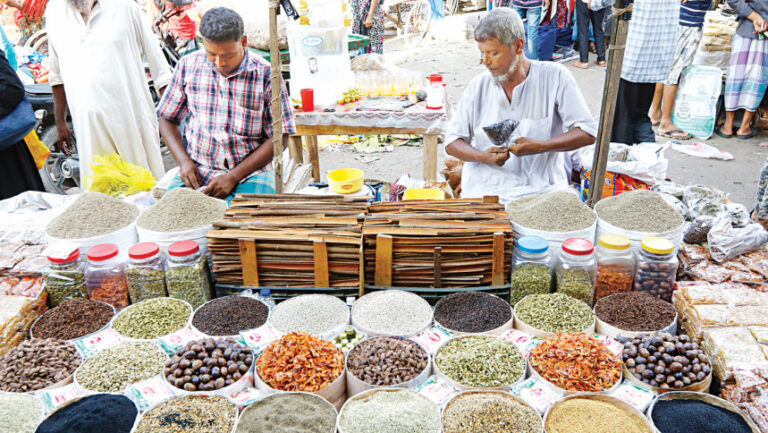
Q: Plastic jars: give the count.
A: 8